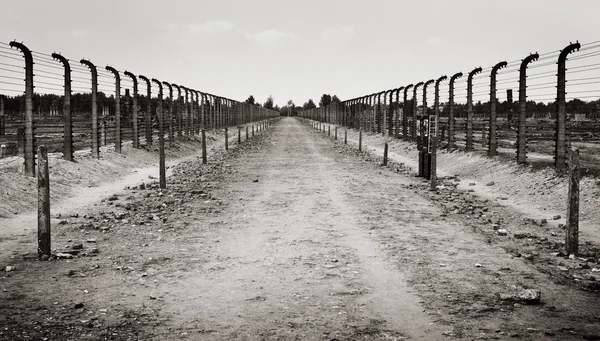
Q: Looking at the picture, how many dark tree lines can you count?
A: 2